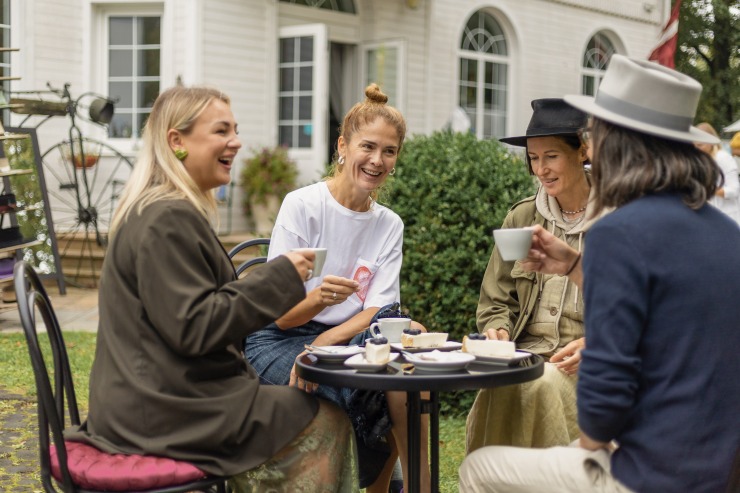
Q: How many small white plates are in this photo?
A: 5